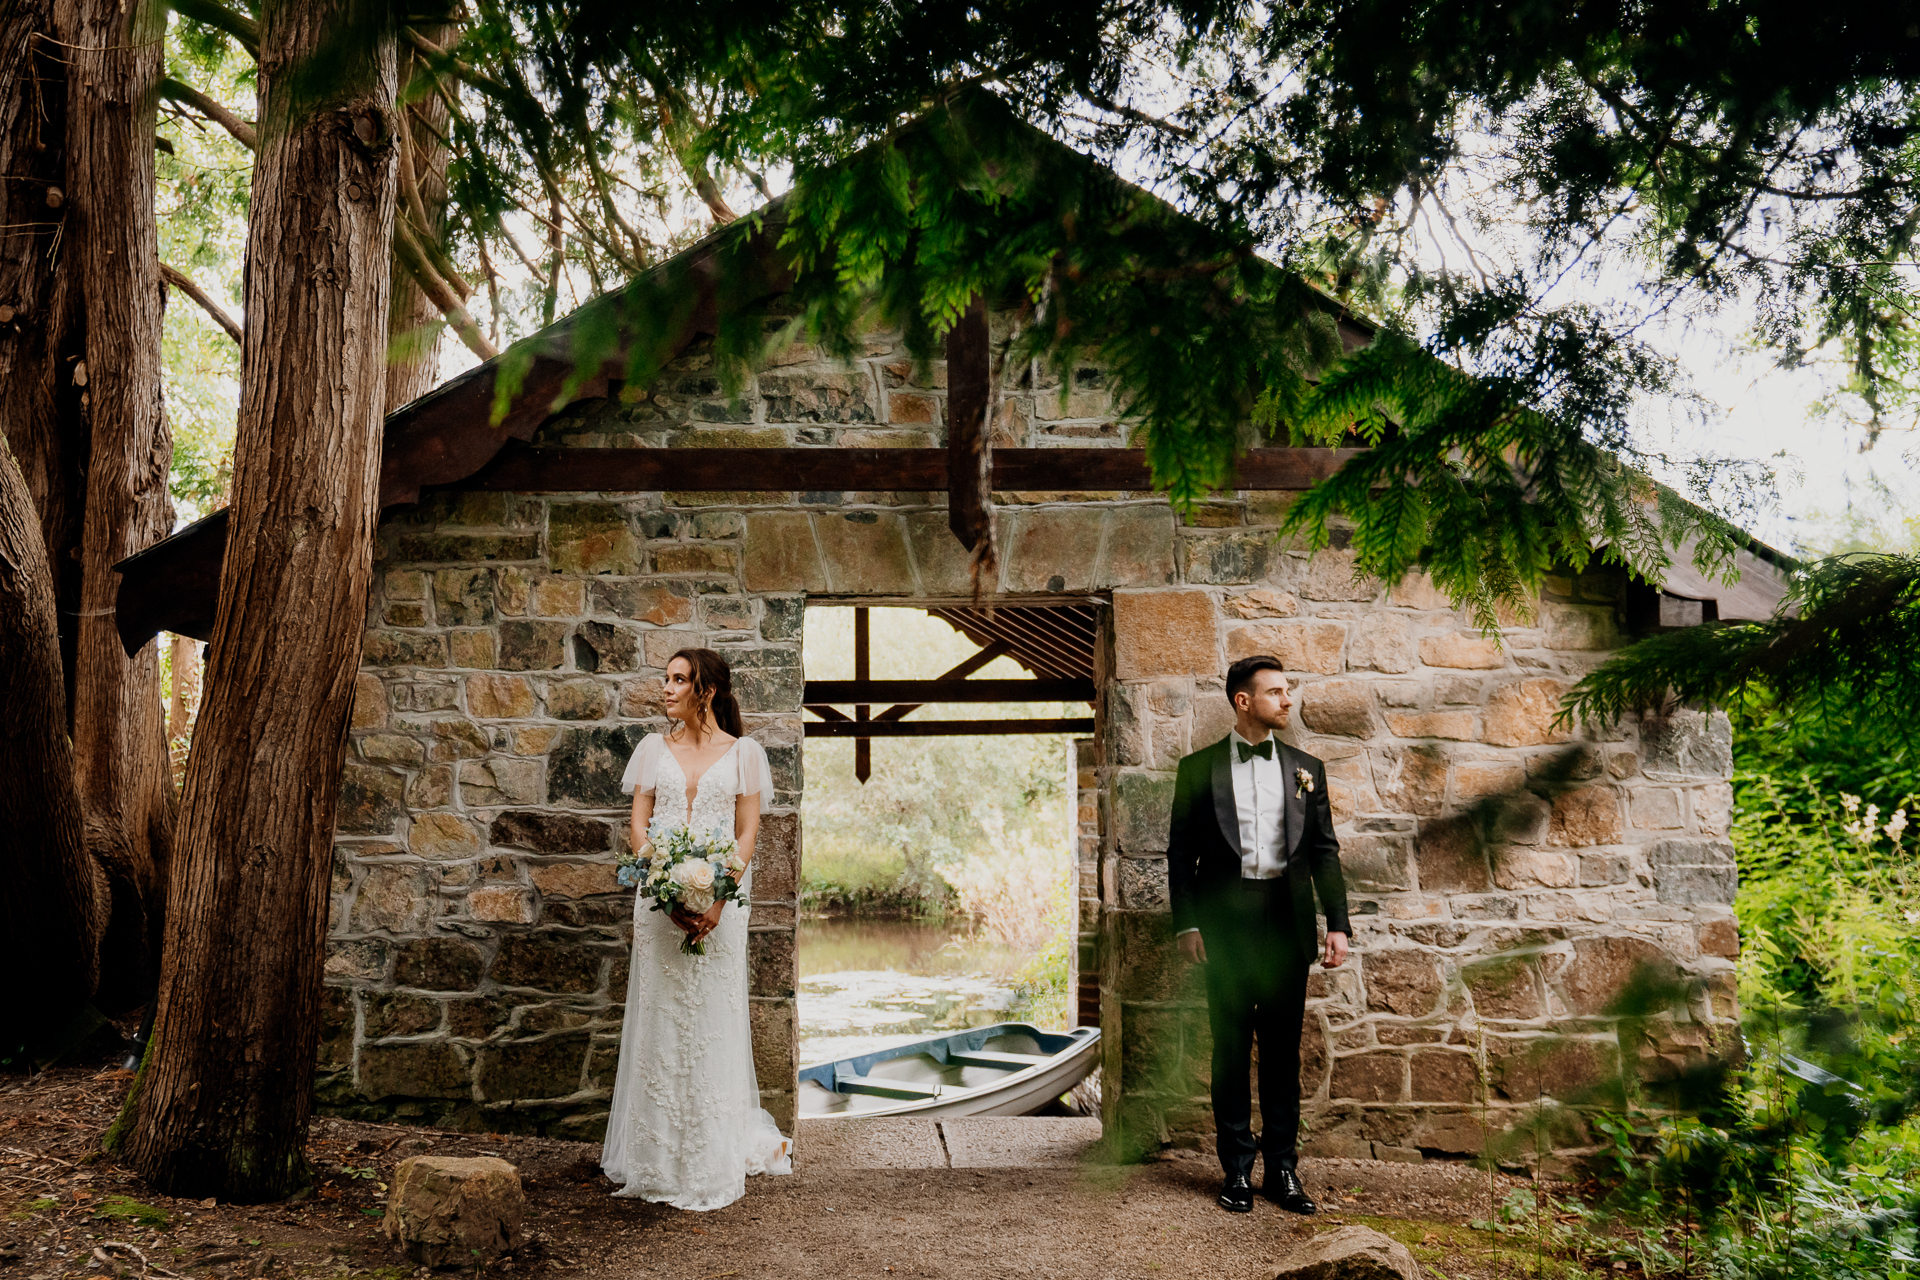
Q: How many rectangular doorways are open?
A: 1